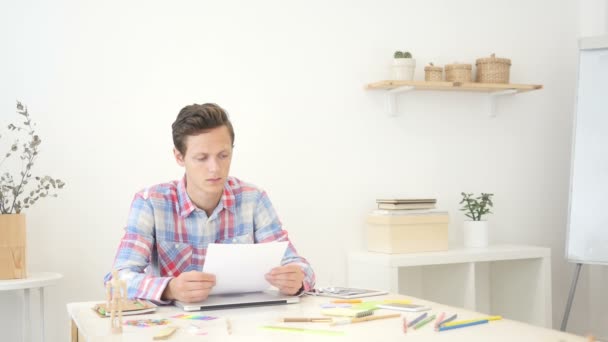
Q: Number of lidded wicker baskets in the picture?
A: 3